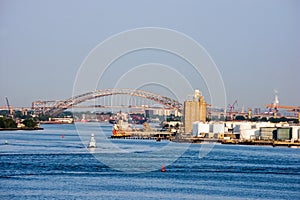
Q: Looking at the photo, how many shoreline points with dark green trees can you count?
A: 1